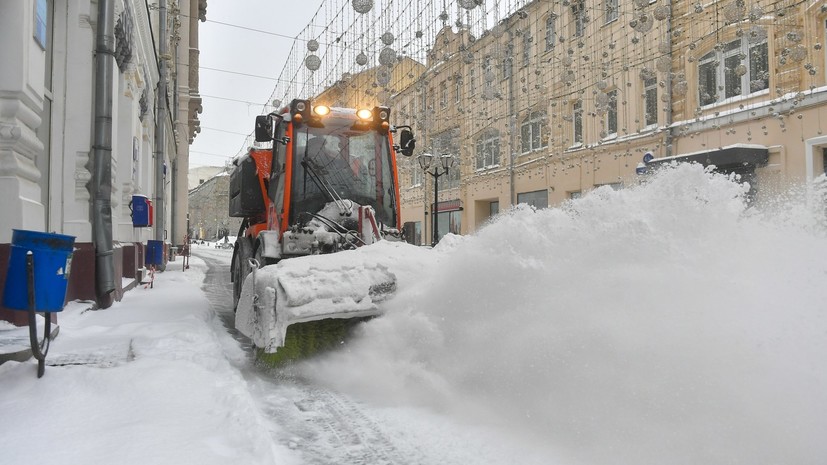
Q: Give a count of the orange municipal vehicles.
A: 1